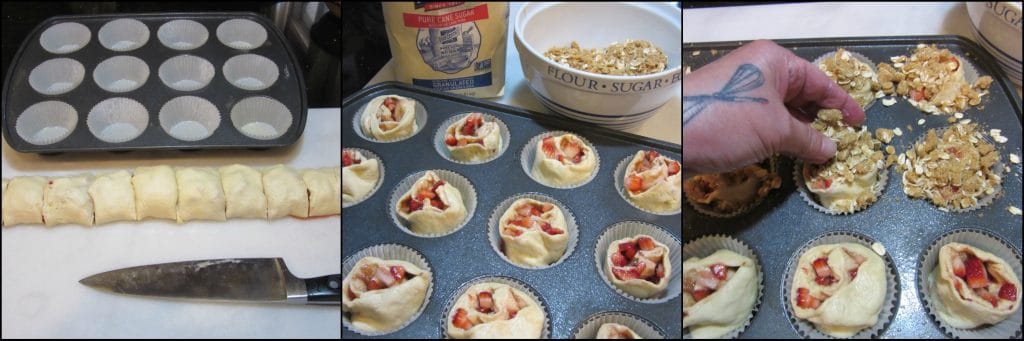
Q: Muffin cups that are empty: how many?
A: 12